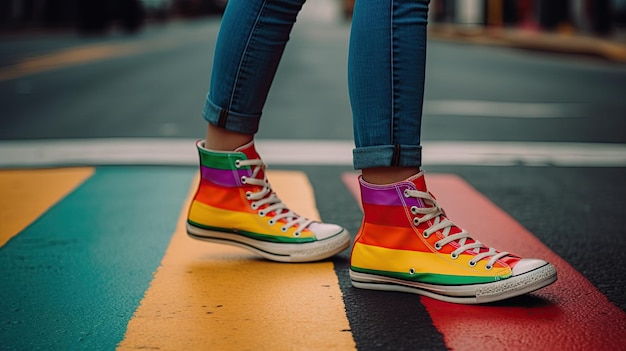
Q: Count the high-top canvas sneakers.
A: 2